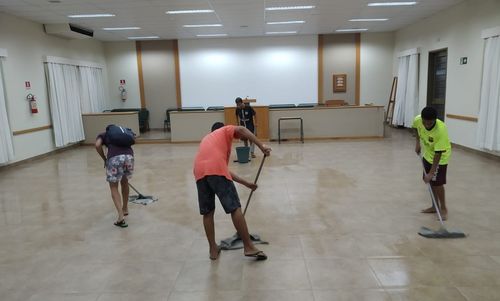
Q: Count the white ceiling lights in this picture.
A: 12